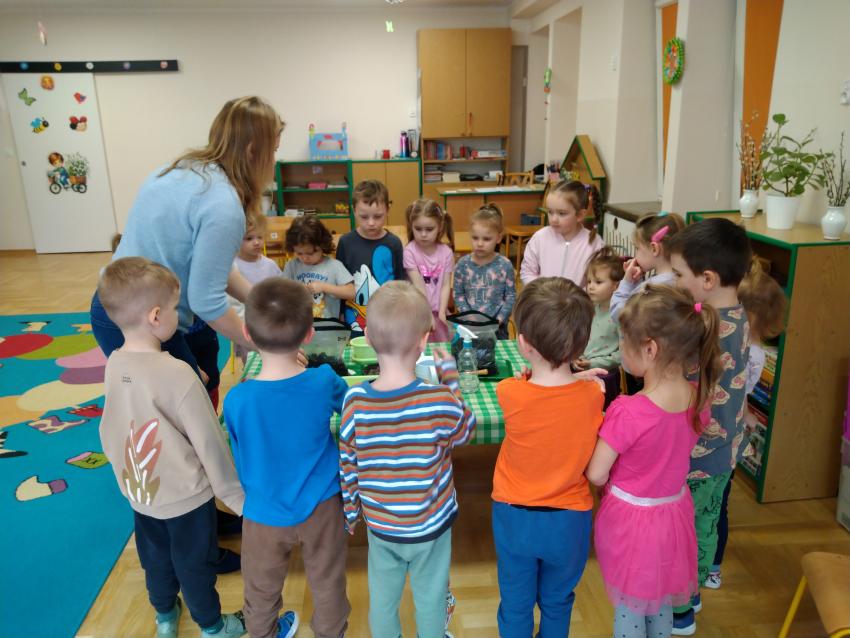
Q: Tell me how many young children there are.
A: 15